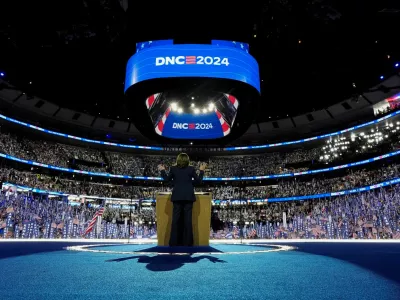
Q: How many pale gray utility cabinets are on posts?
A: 0